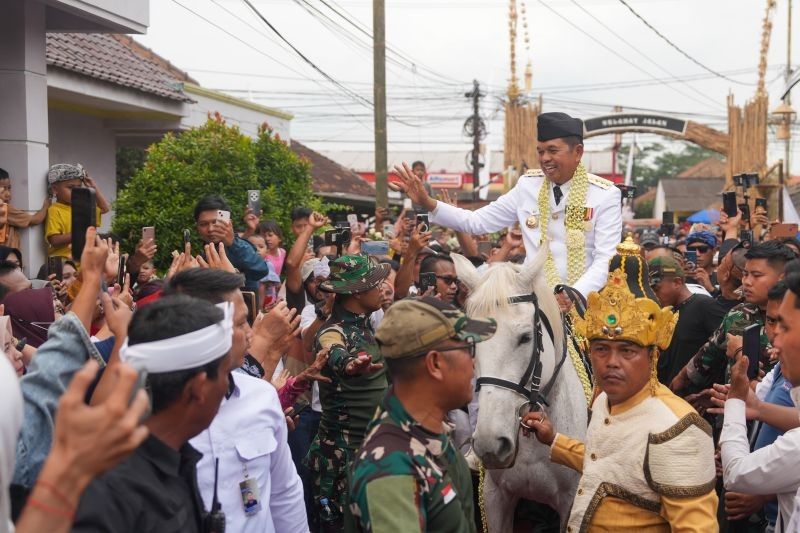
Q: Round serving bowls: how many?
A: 0